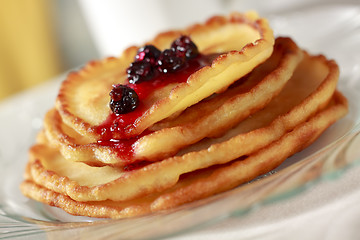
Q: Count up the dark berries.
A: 5